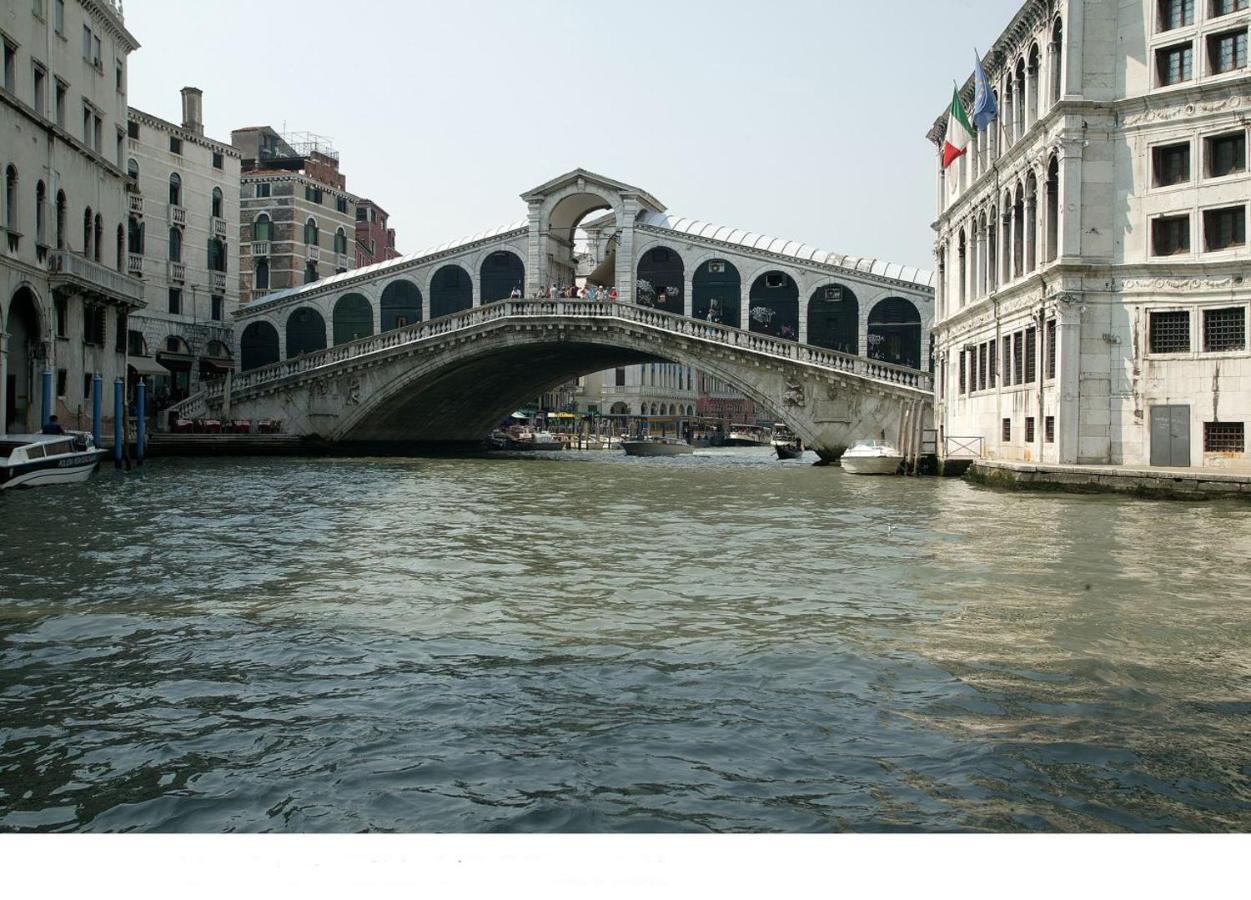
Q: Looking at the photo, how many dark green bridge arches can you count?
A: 11